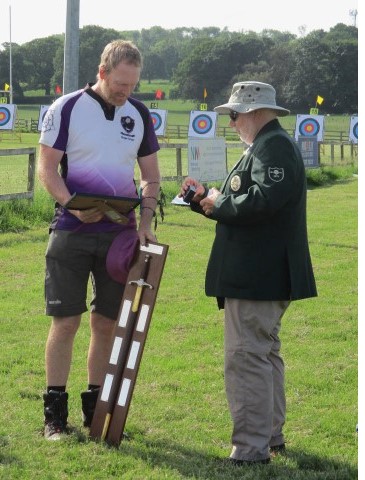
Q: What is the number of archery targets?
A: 6